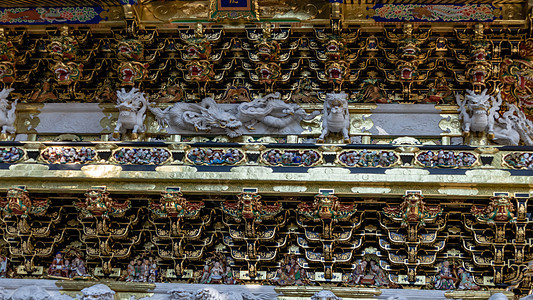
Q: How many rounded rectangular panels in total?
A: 8